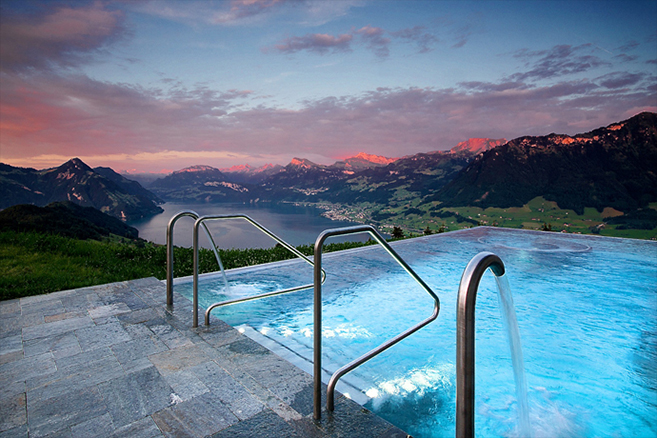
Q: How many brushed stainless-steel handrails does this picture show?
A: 2